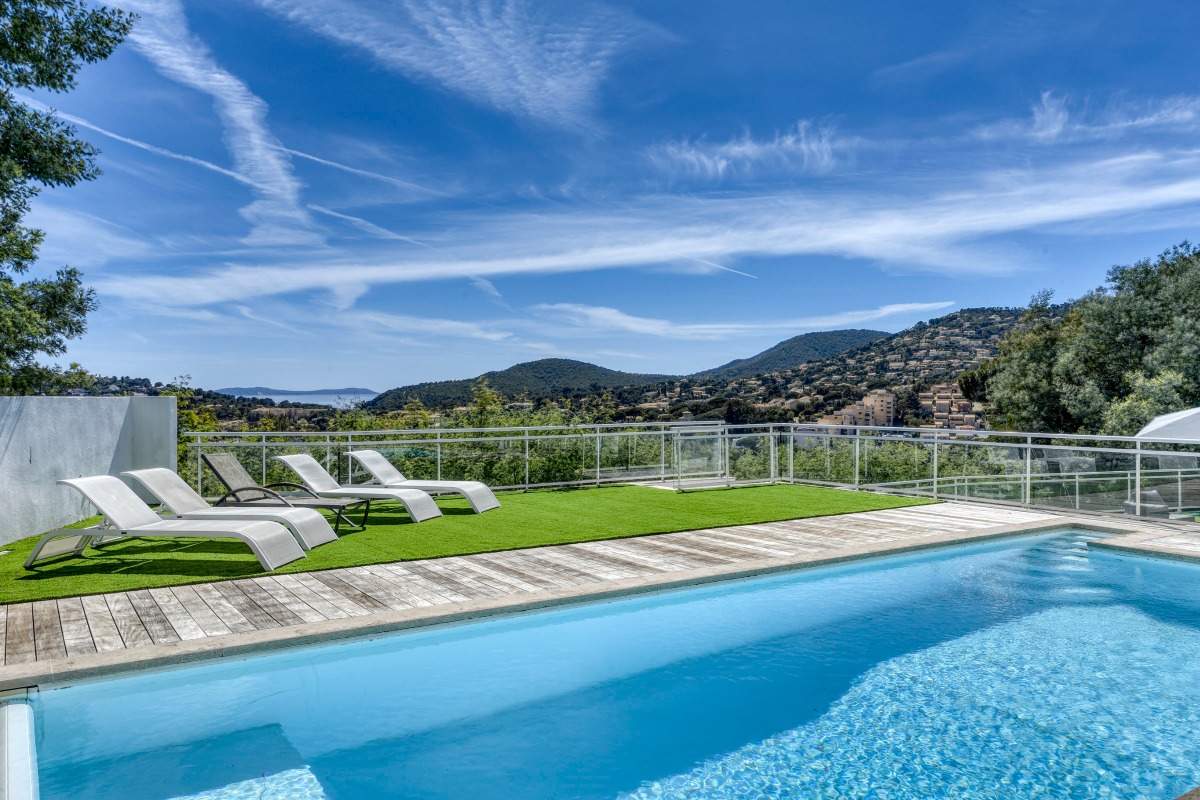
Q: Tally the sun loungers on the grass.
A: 5